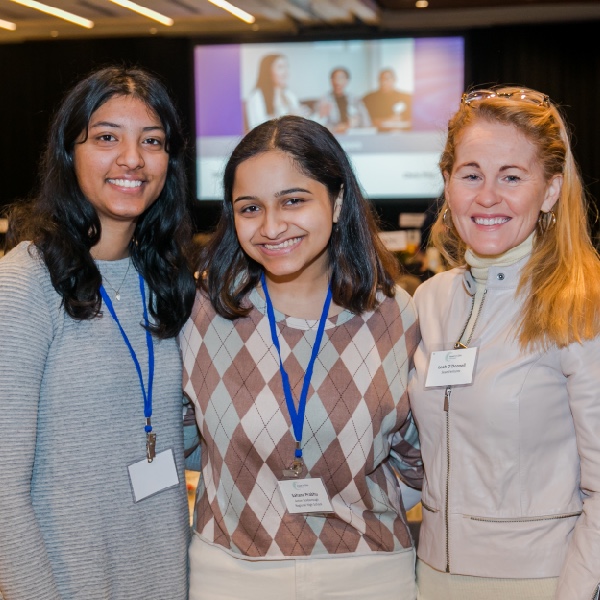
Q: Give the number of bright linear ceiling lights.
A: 4